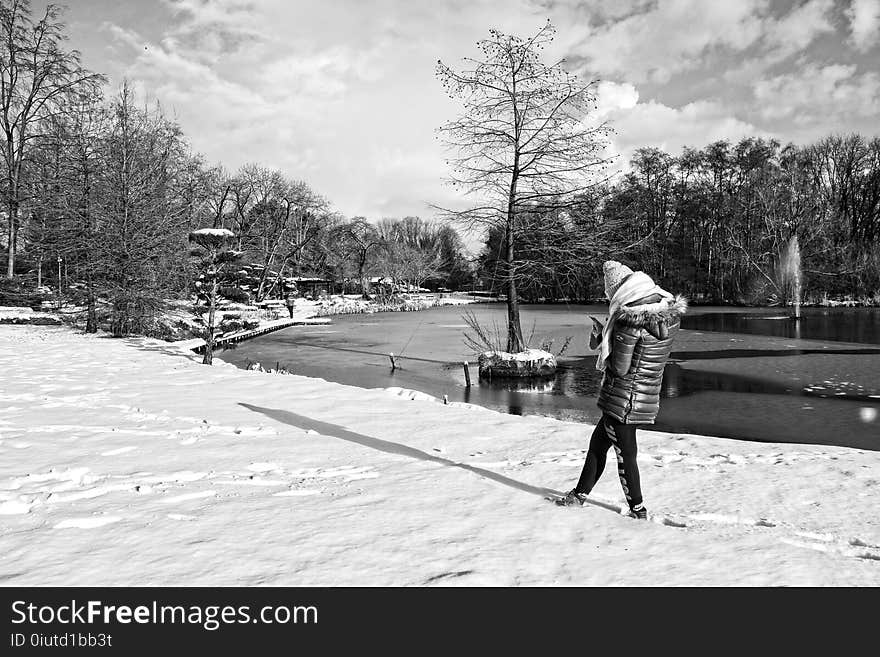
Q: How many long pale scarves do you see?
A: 1